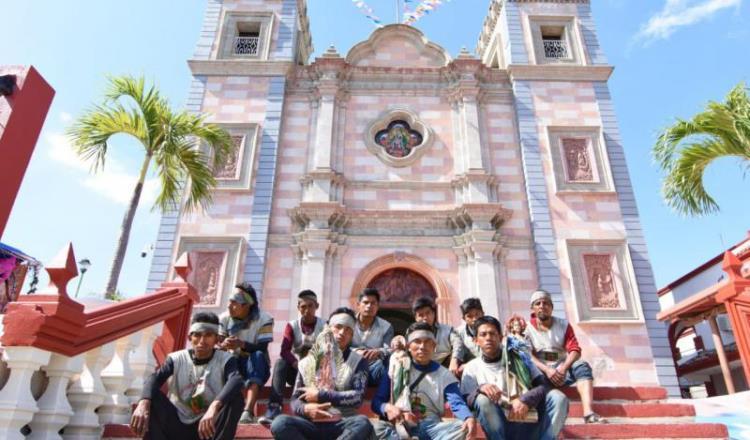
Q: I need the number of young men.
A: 10